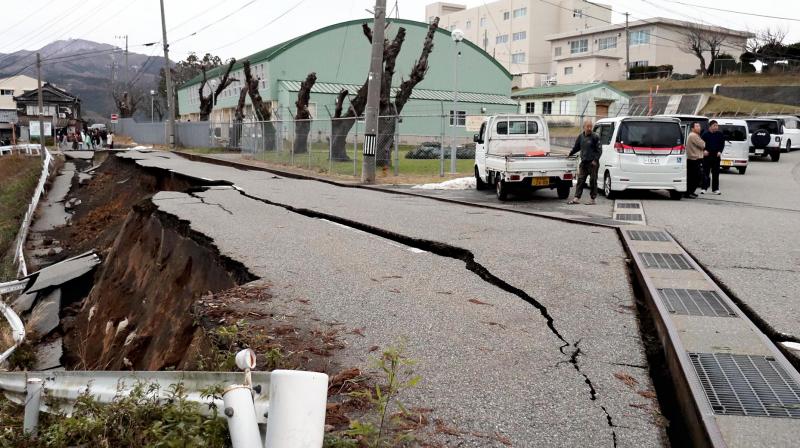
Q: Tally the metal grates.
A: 6